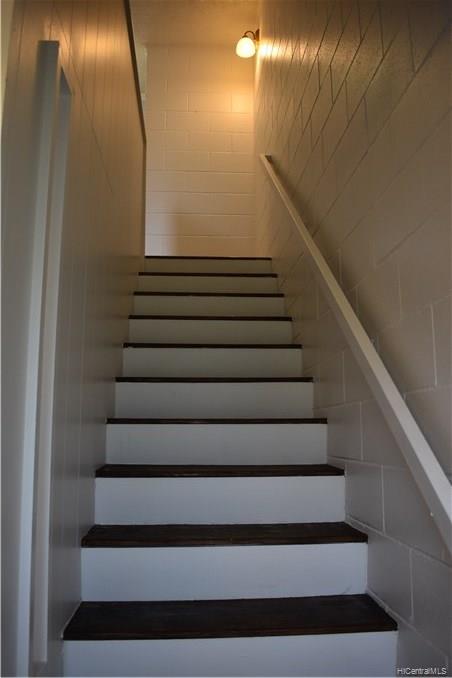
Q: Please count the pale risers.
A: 10